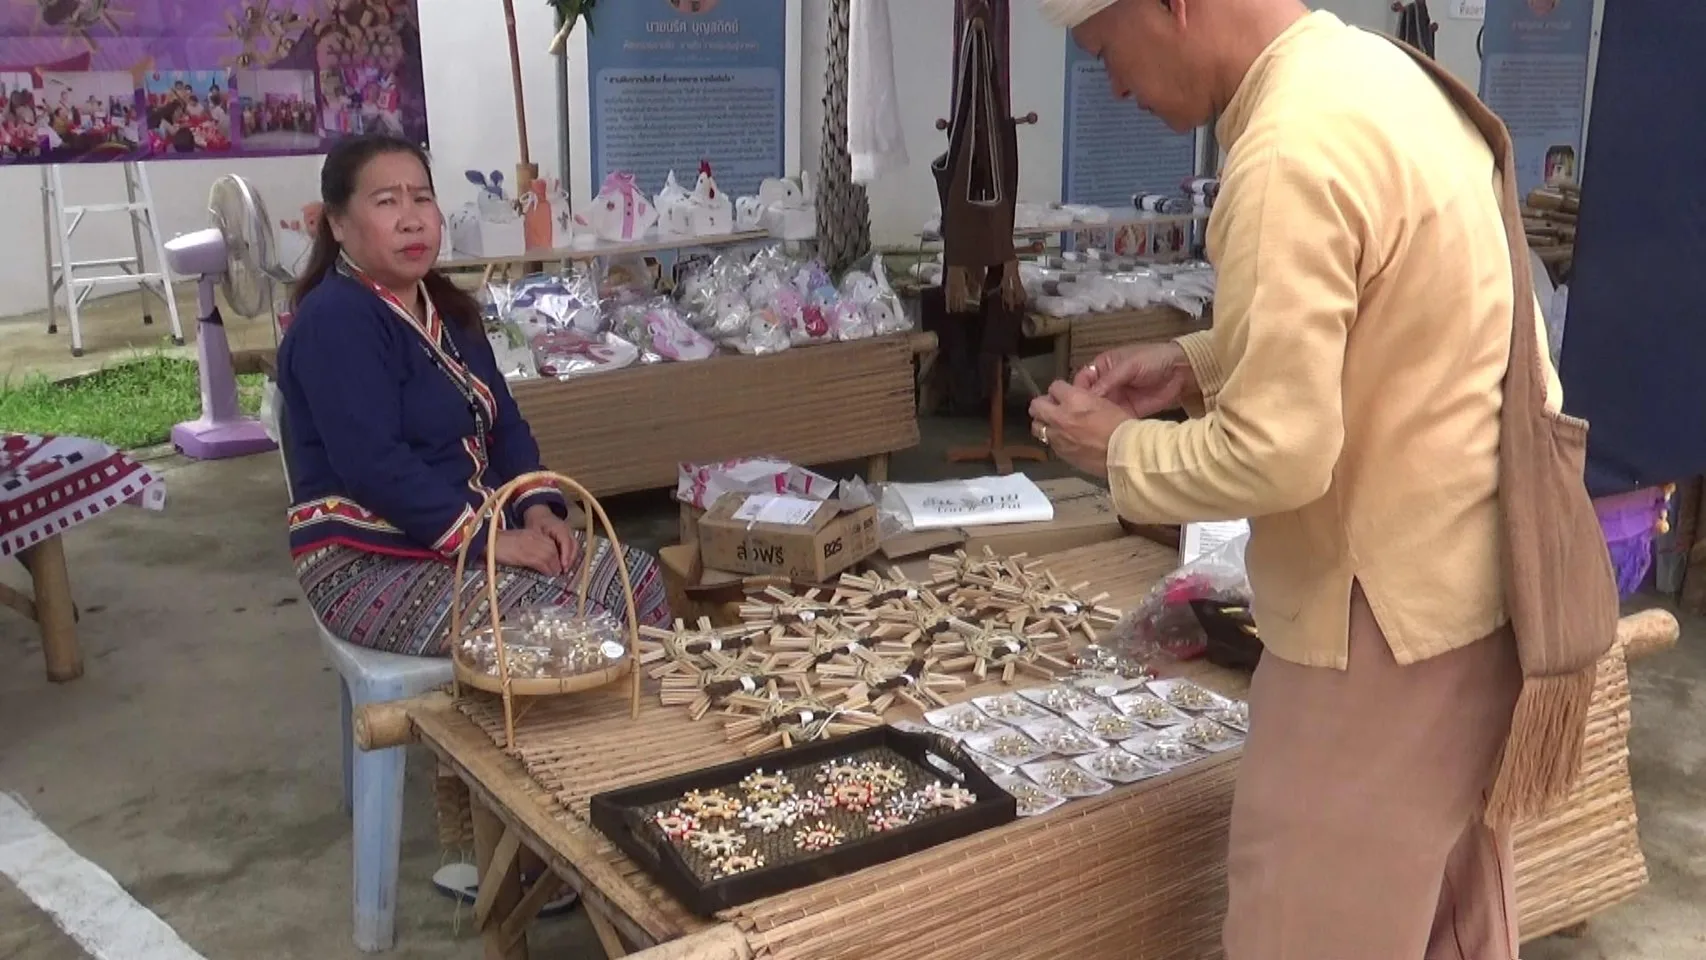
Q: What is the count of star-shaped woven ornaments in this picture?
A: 11